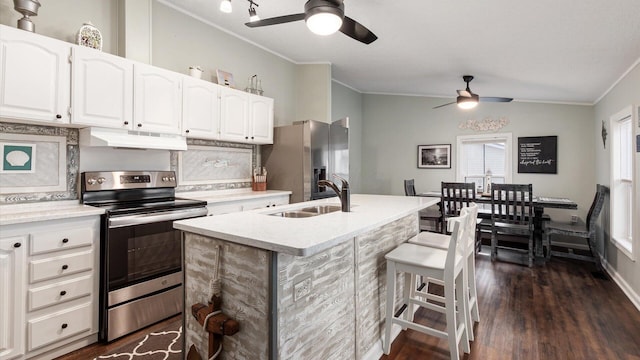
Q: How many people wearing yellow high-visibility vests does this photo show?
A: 0